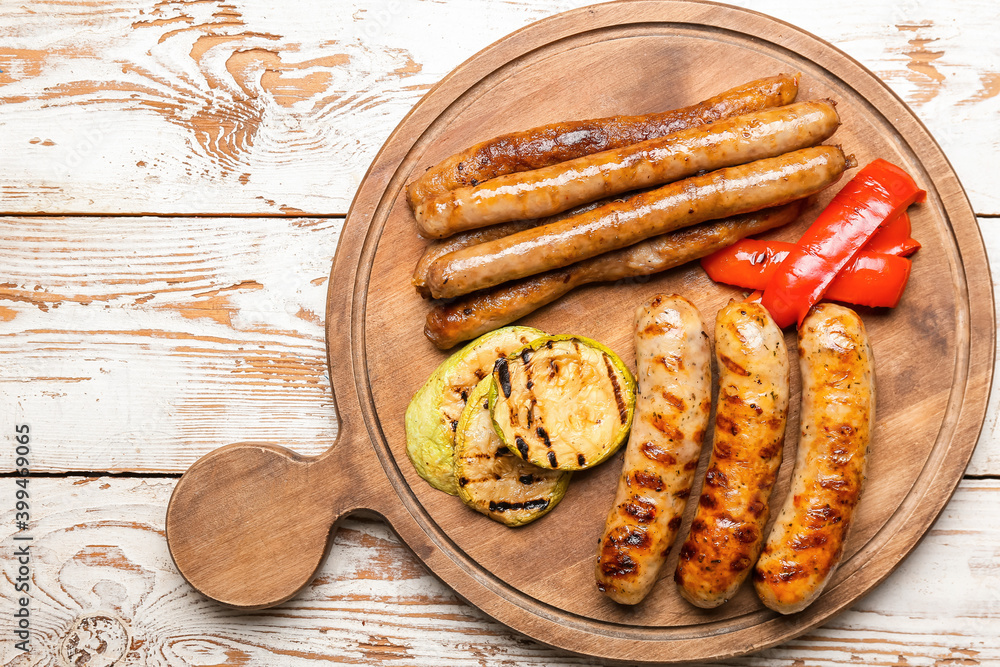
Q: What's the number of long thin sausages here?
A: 5